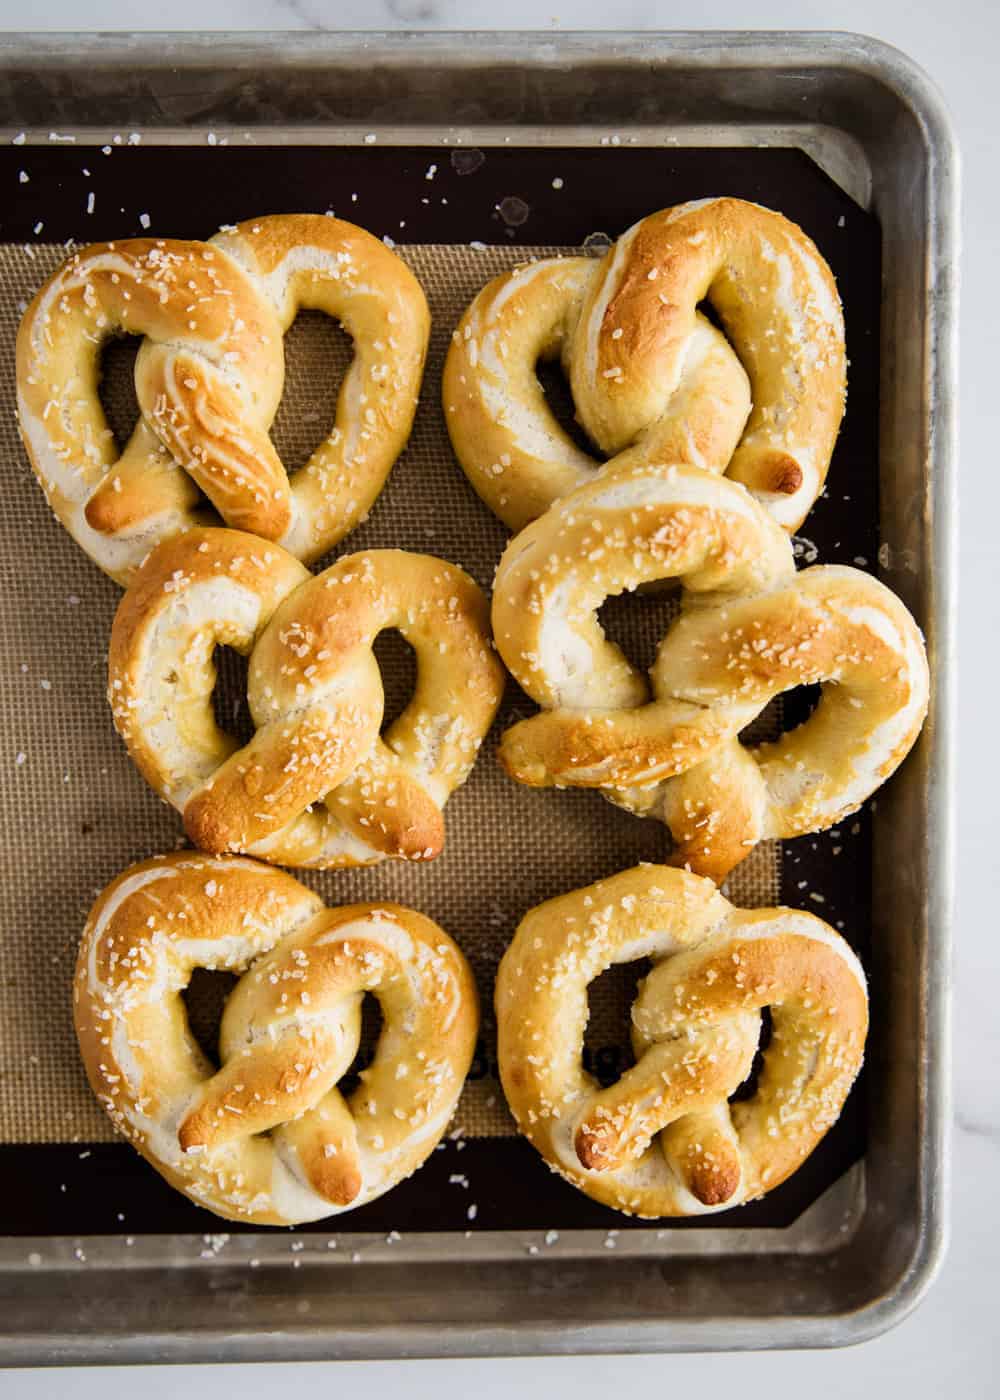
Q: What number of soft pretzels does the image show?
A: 6